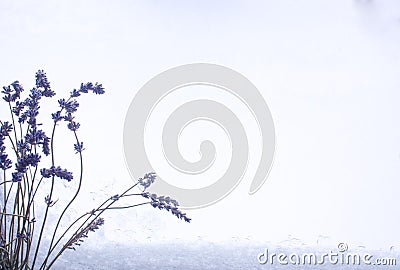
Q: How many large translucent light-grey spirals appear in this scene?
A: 1